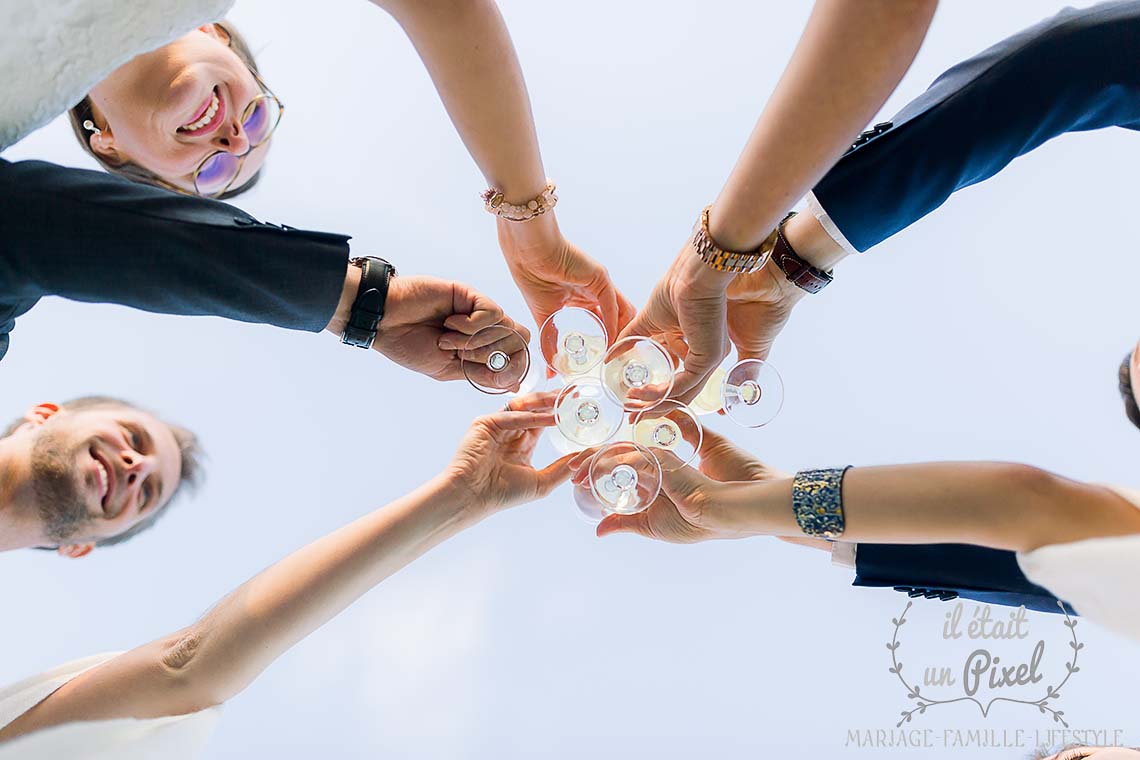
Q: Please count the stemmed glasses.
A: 7